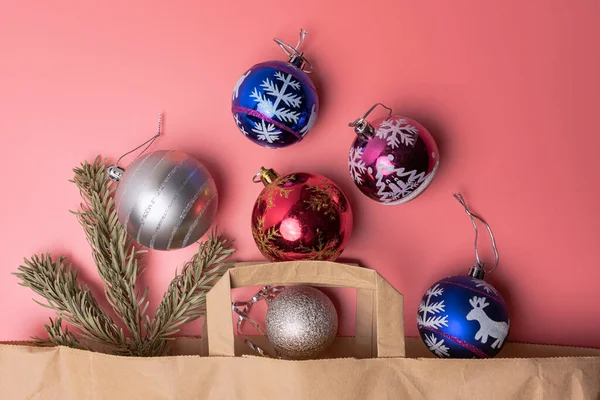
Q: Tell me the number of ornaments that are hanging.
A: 0